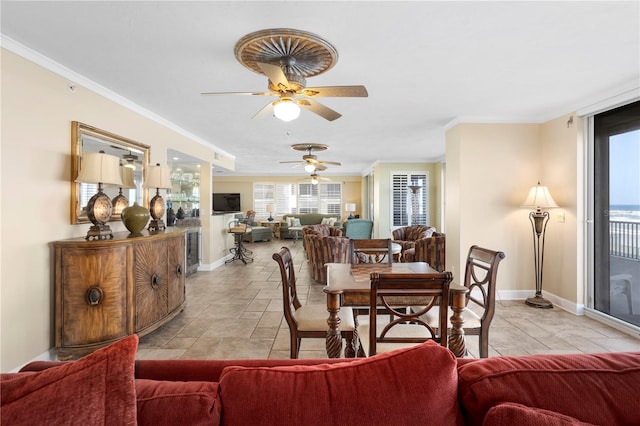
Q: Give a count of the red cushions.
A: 5